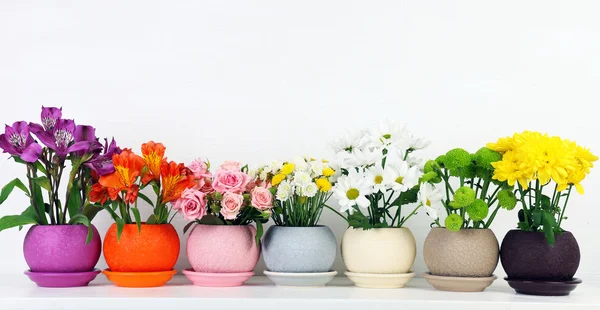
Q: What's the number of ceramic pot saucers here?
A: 7